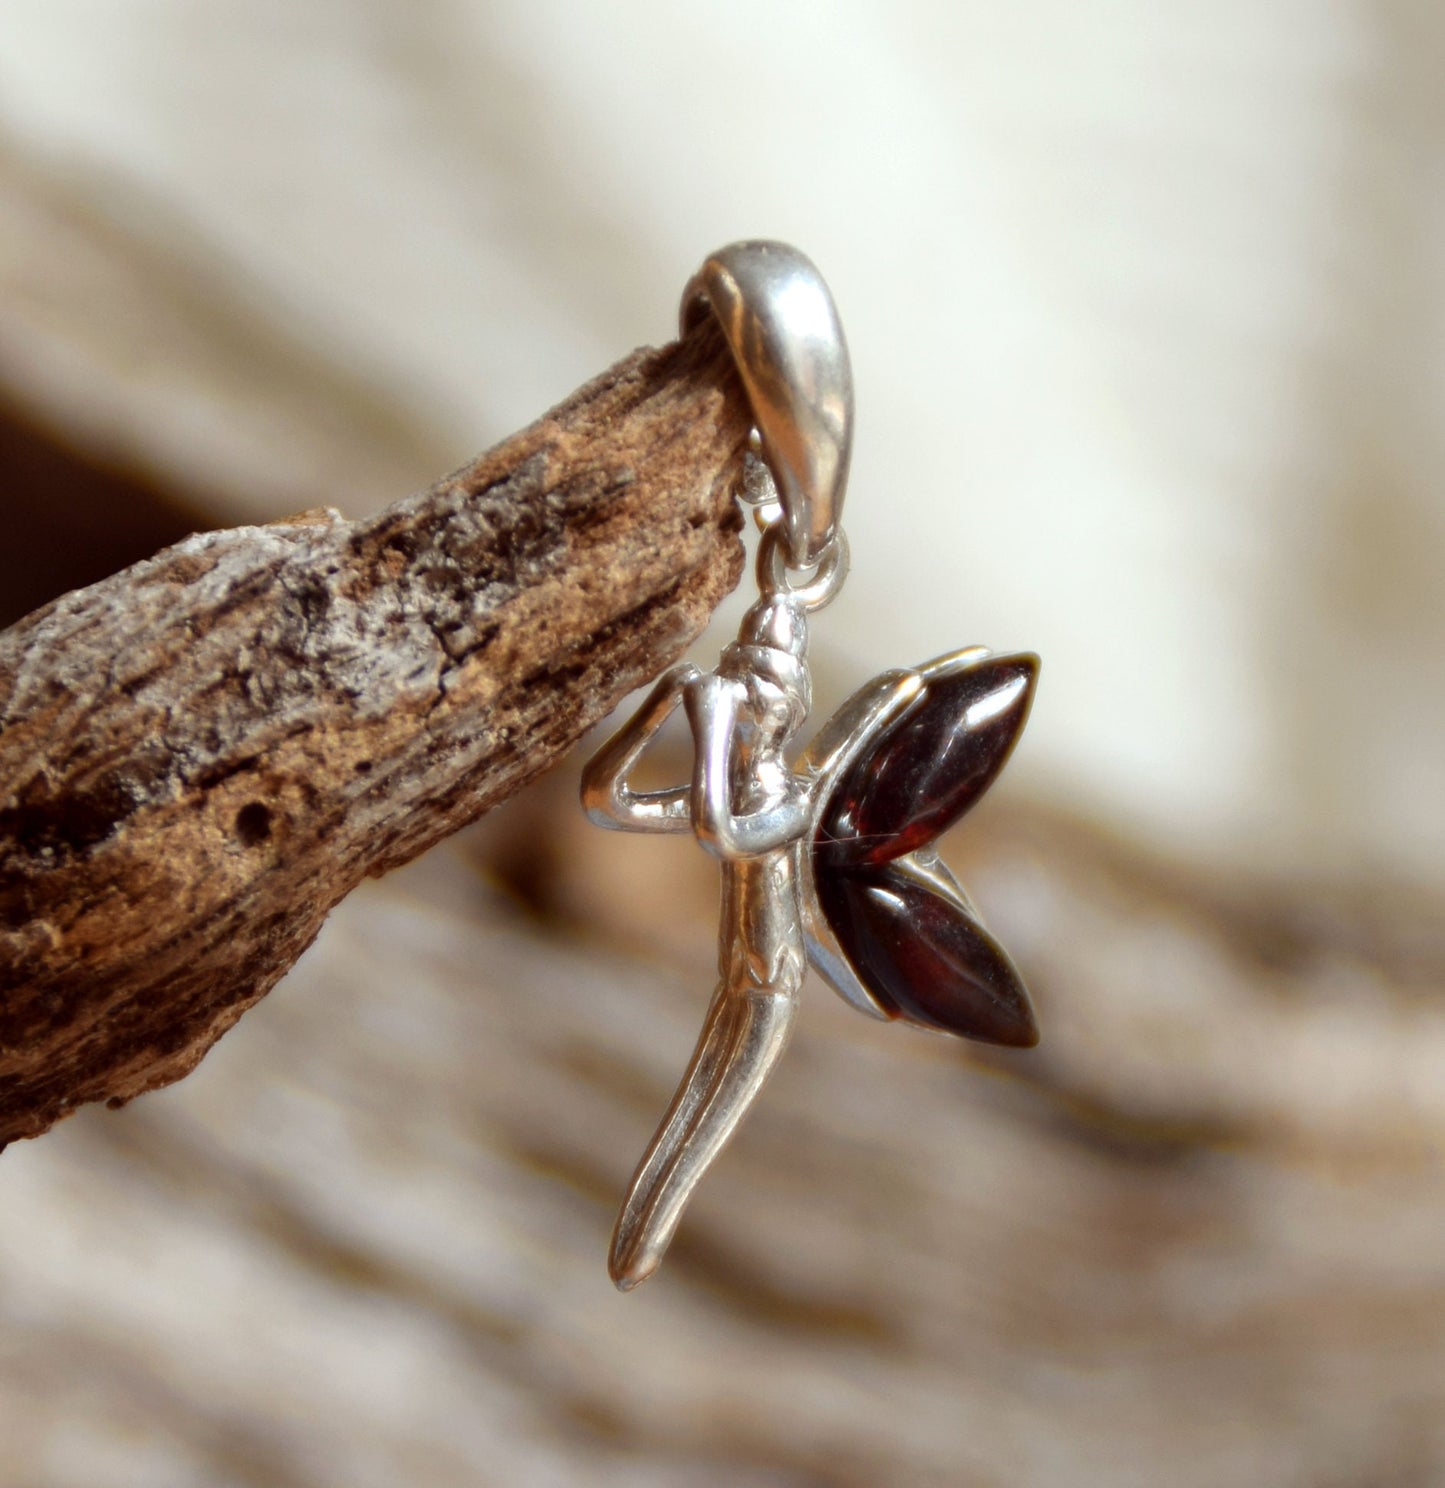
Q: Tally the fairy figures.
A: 1